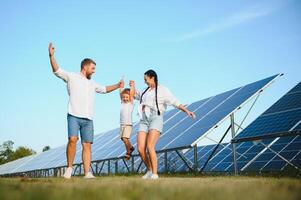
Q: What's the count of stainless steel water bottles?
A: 0